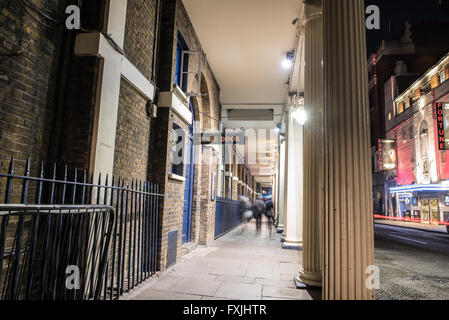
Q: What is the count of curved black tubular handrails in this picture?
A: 1